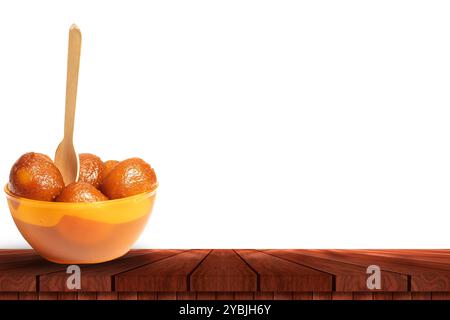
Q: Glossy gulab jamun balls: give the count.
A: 5